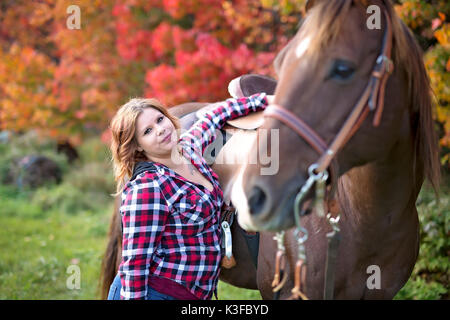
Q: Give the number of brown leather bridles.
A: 1